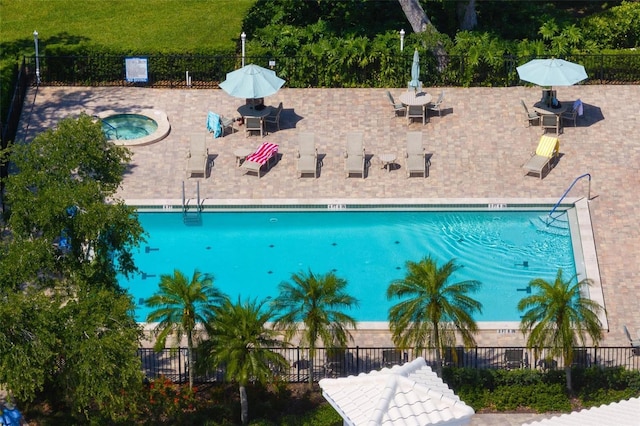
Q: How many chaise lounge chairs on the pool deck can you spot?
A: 6